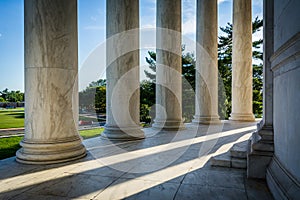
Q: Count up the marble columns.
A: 5